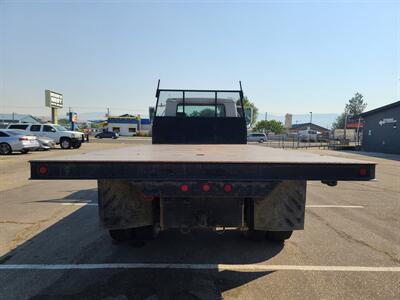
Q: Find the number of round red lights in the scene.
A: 5